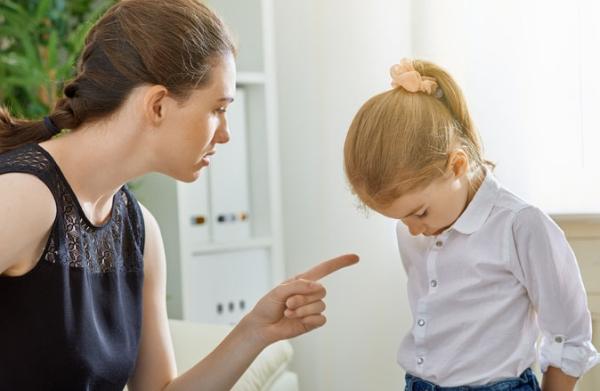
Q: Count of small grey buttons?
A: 5